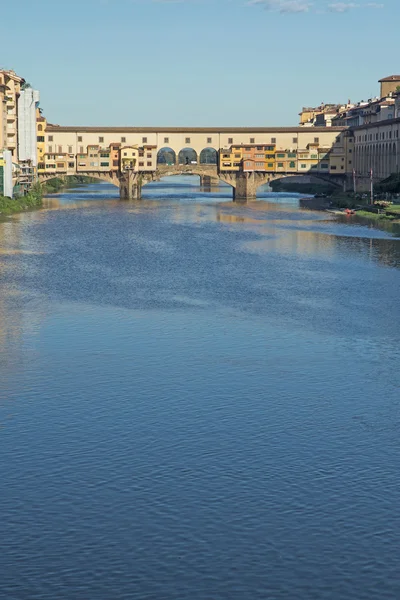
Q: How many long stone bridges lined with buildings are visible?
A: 1